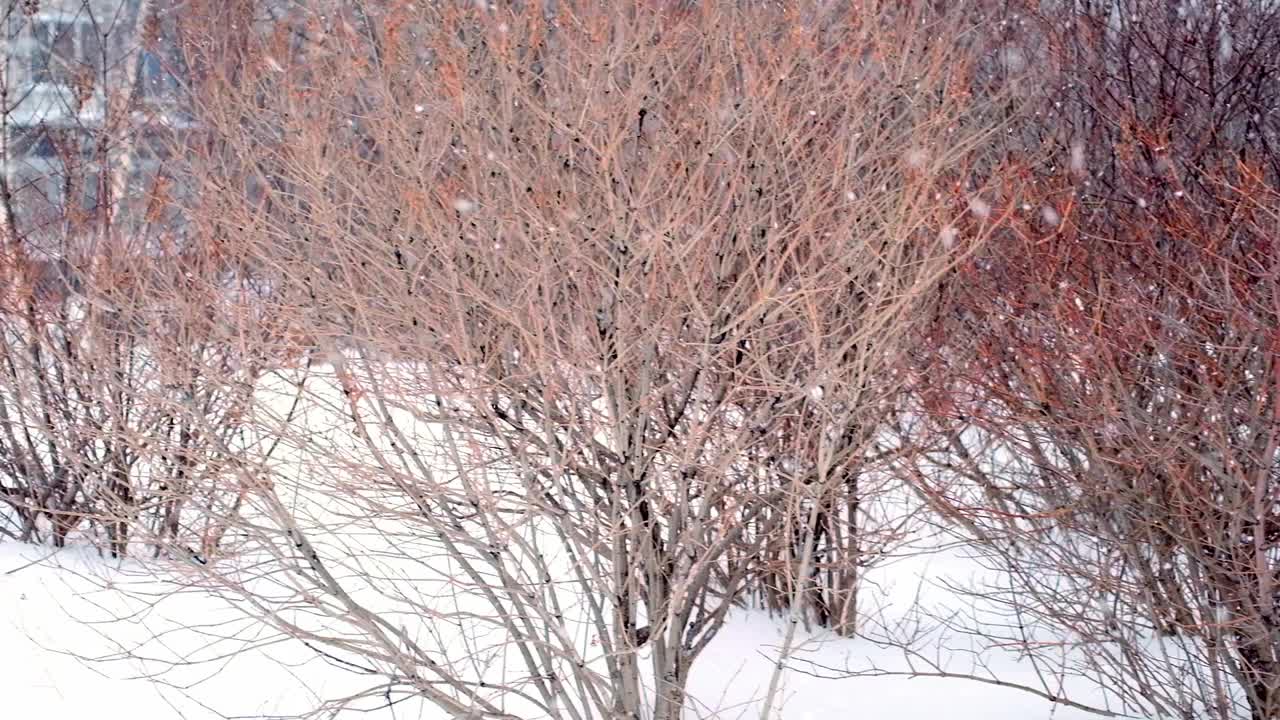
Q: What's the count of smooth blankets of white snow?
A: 1